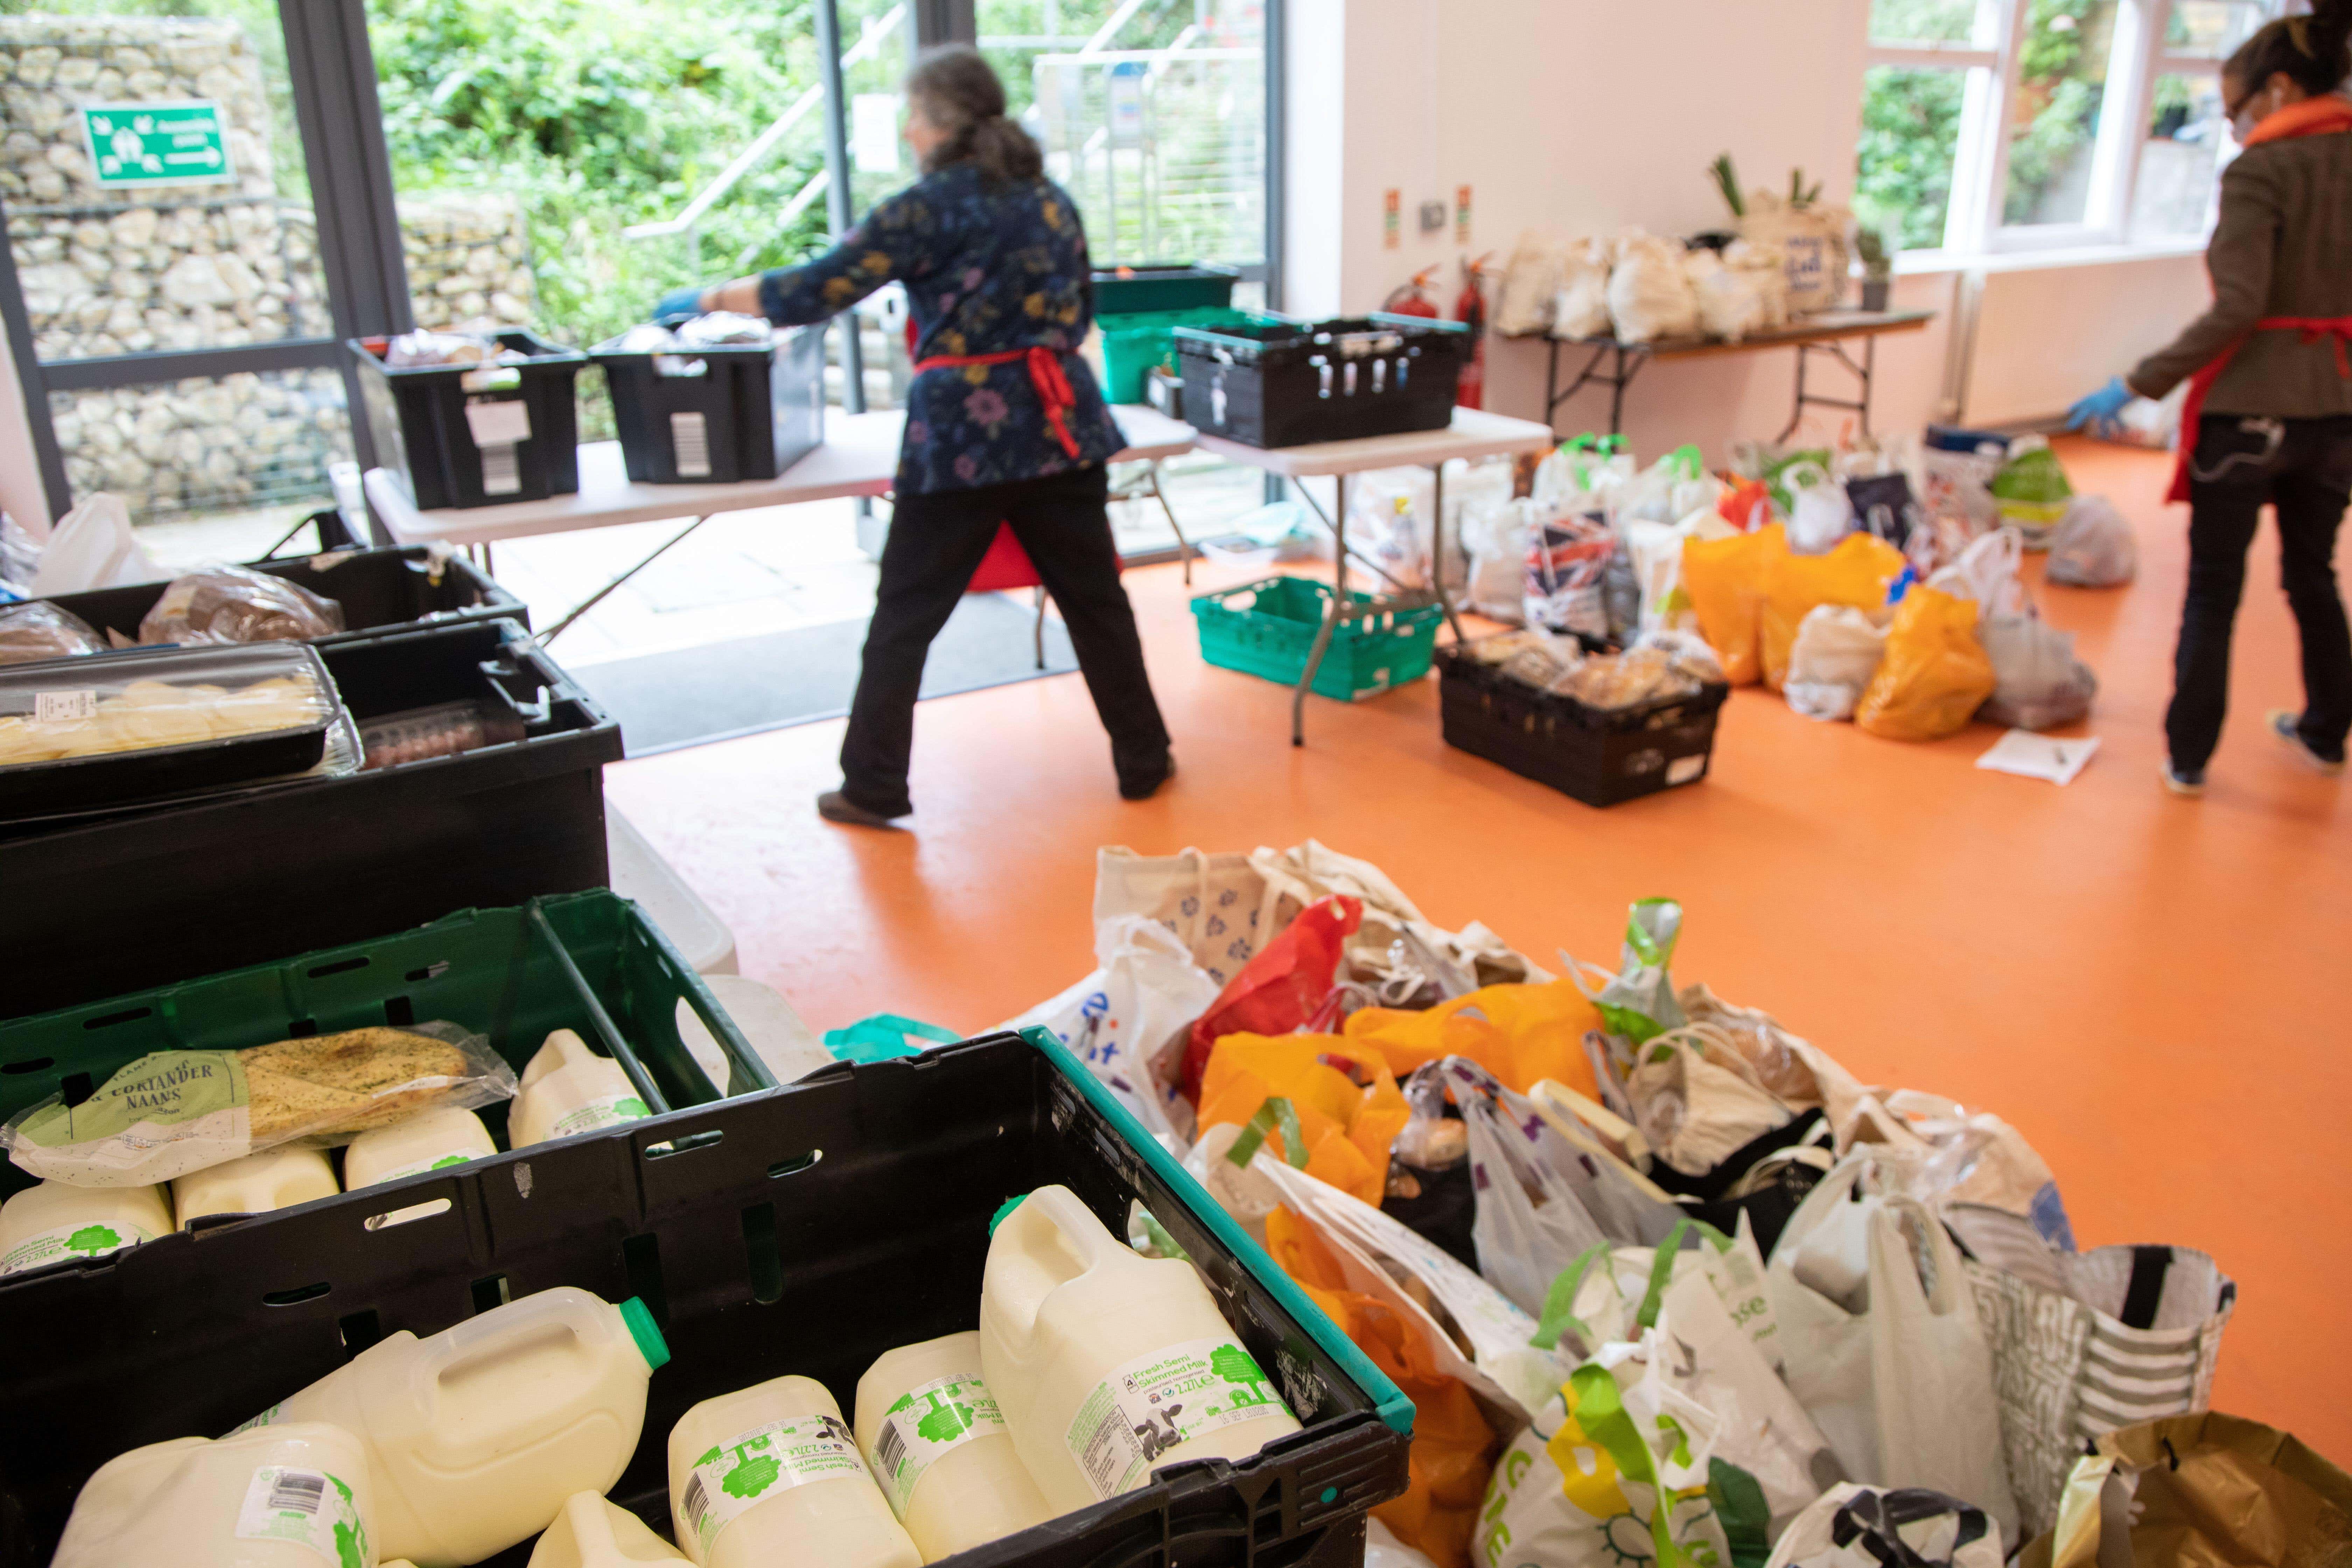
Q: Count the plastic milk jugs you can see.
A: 10